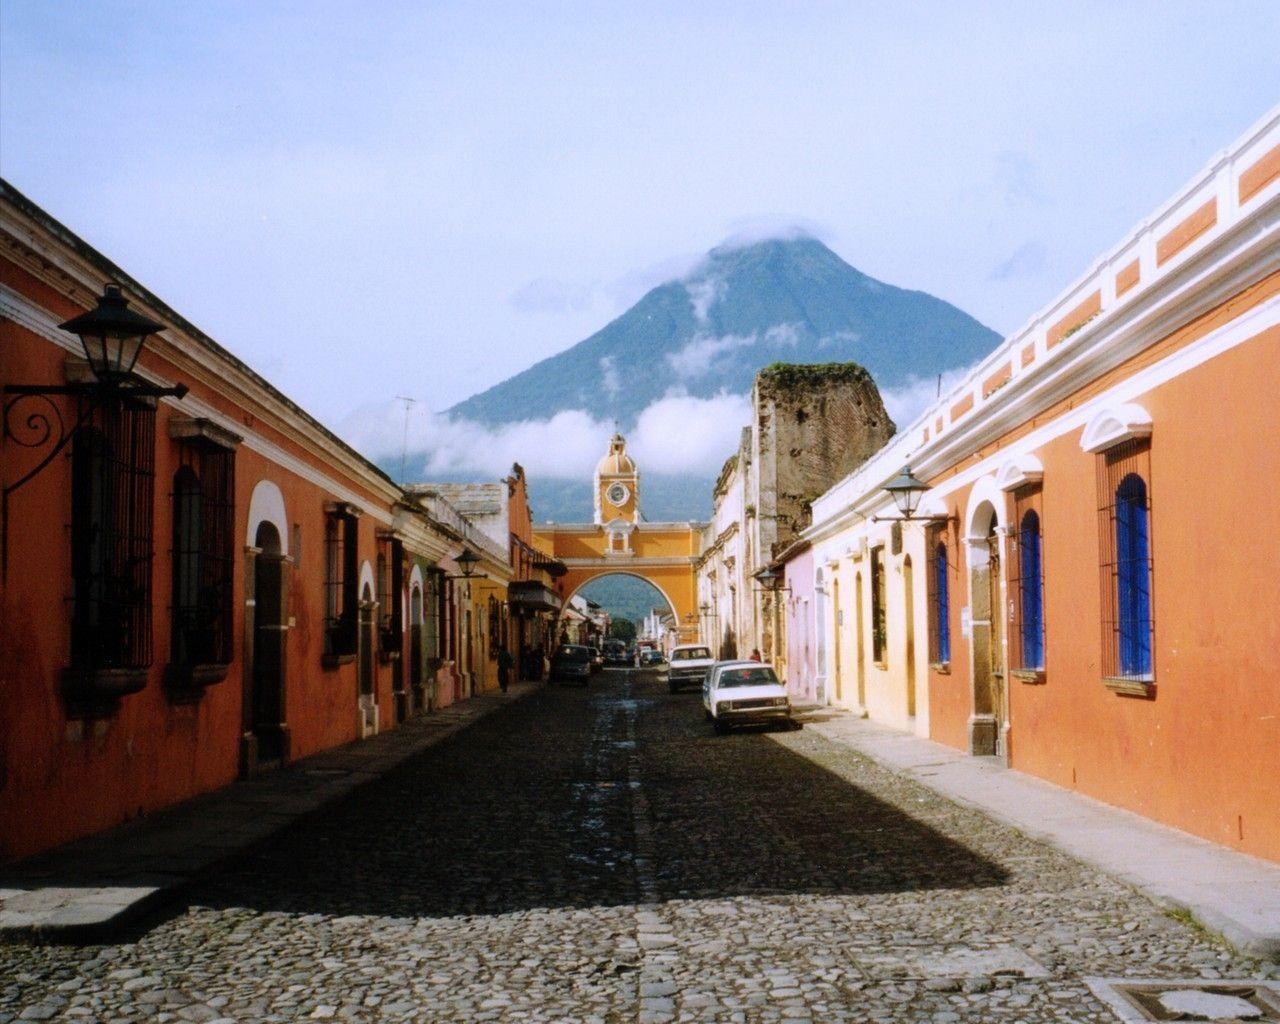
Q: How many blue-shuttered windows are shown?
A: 3